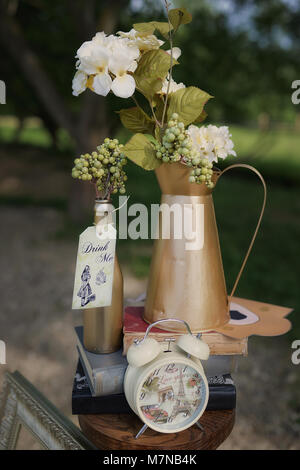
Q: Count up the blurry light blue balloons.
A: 0